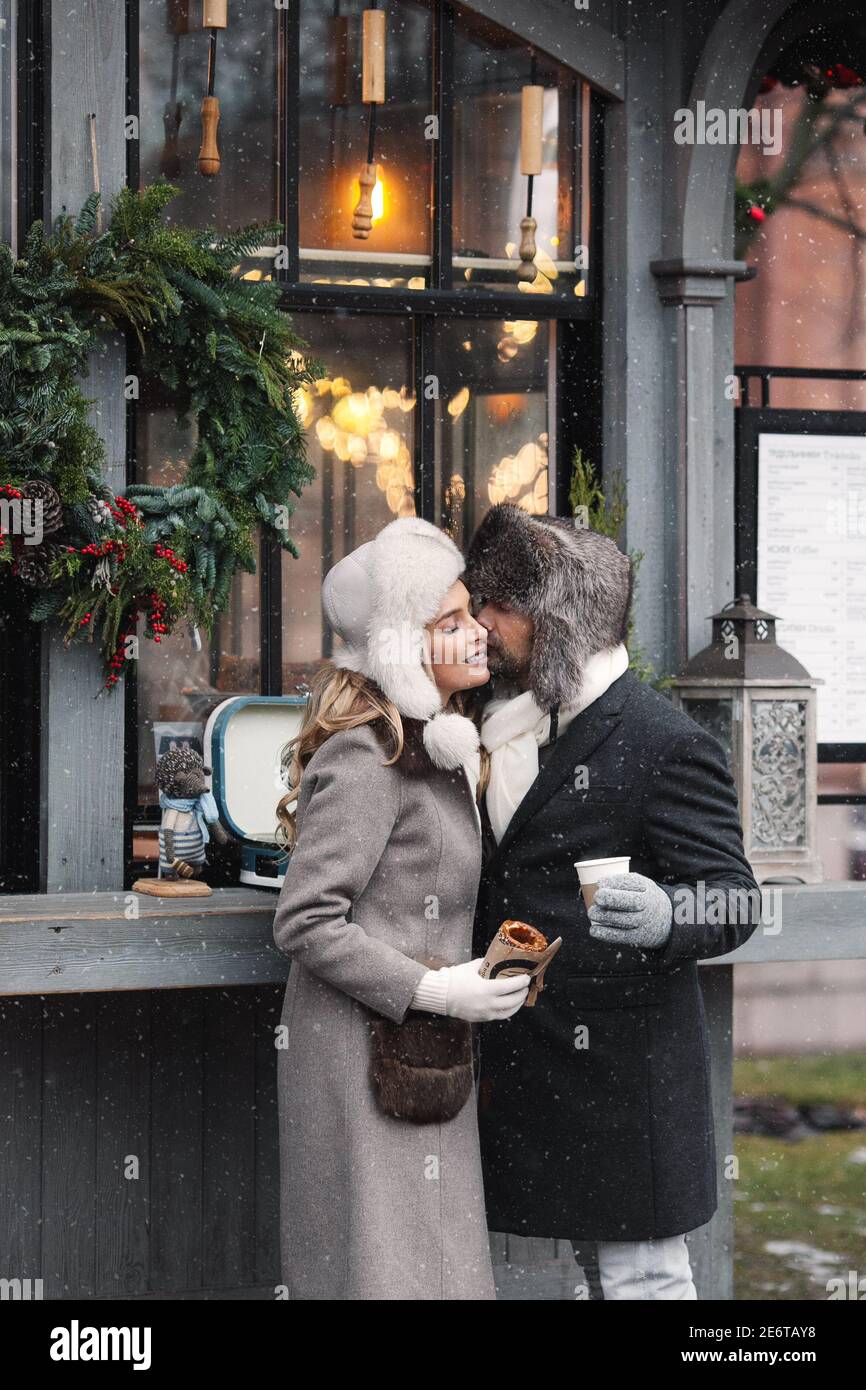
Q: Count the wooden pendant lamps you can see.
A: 3